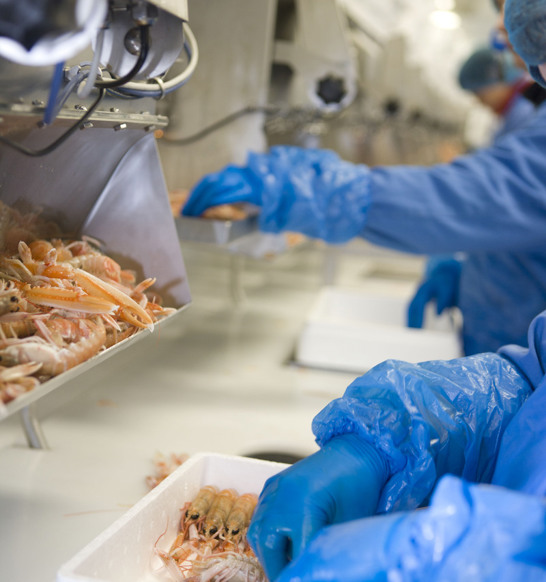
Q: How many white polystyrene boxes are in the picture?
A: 2